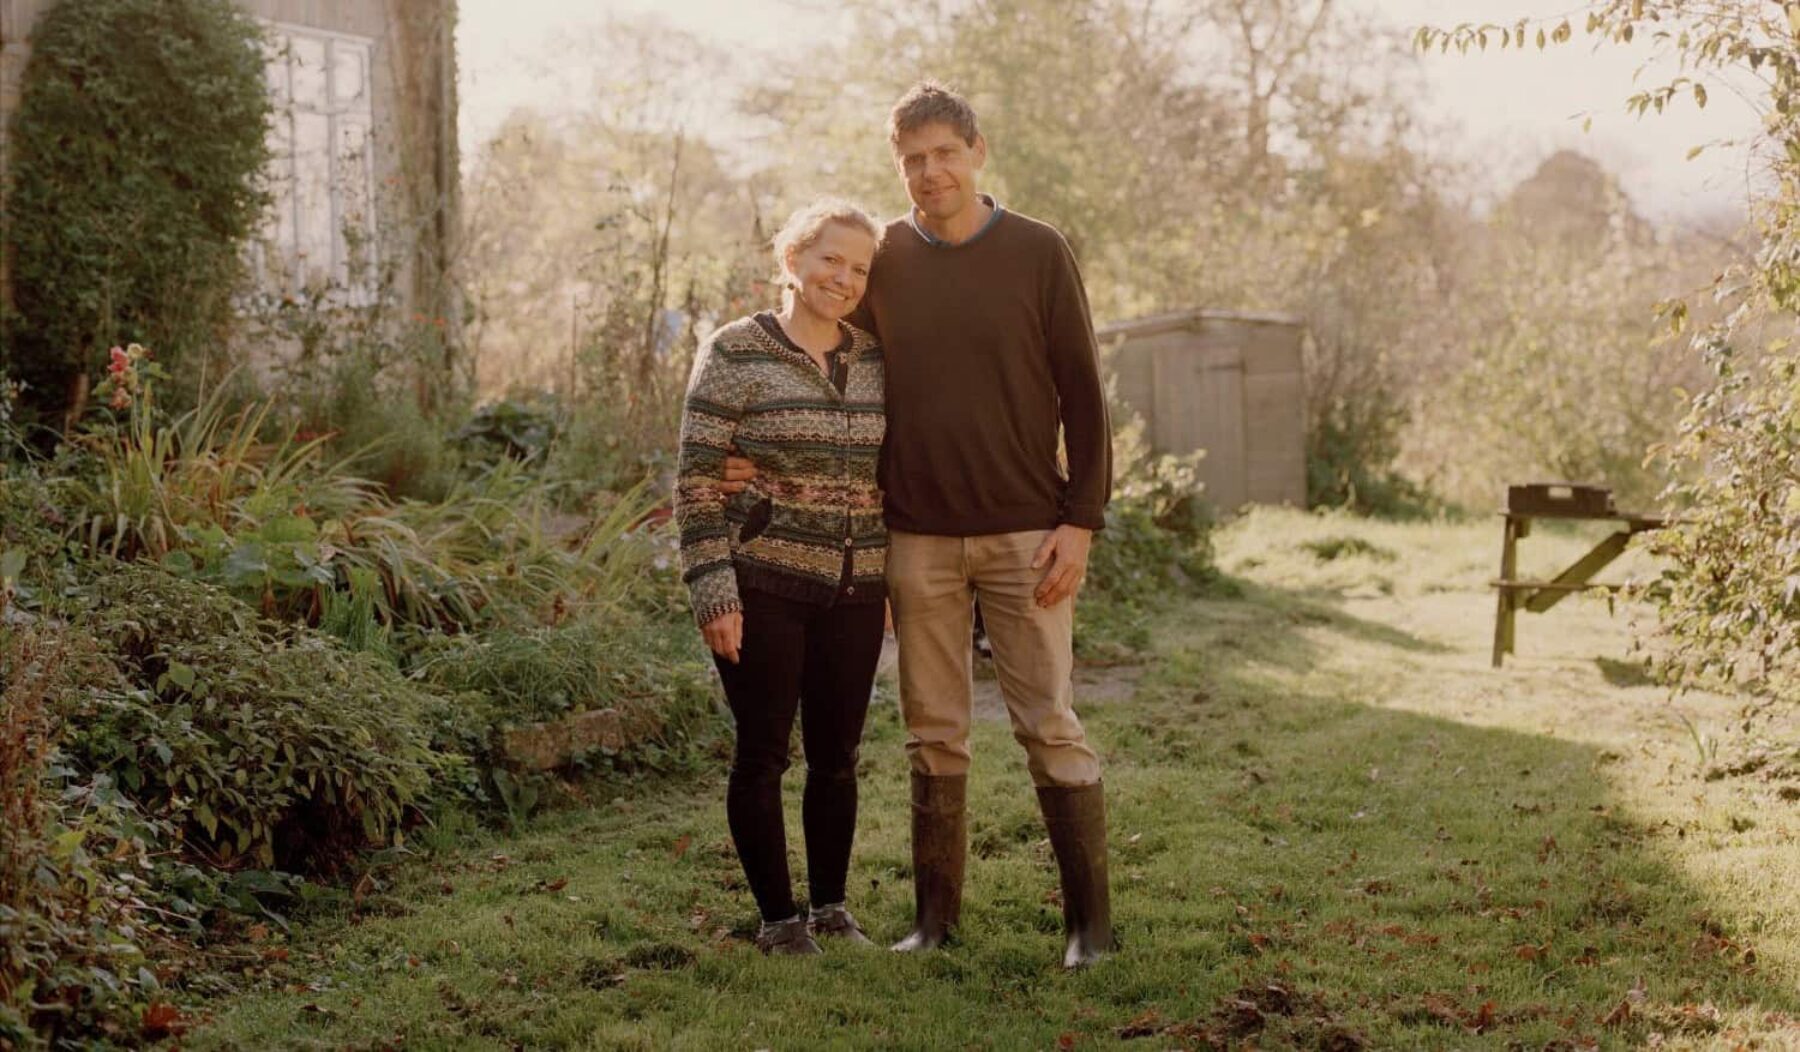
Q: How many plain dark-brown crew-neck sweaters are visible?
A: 1